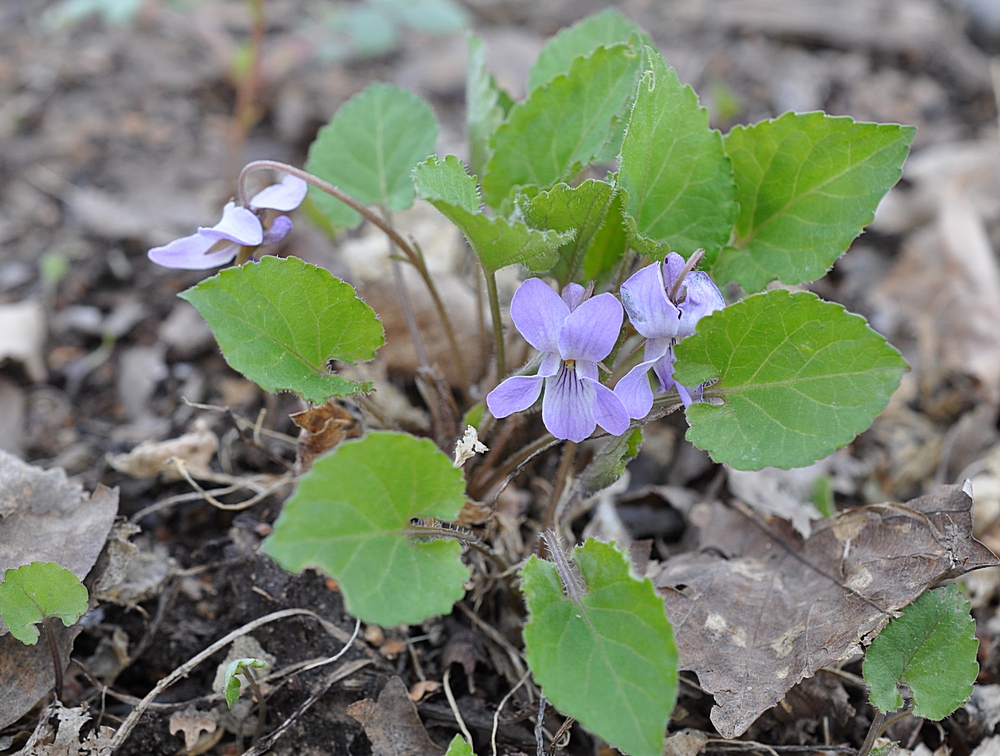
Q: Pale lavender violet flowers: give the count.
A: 3